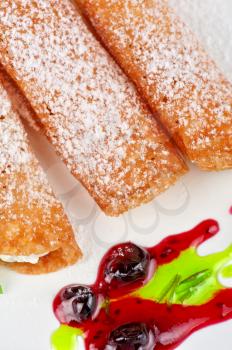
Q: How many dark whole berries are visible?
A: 3